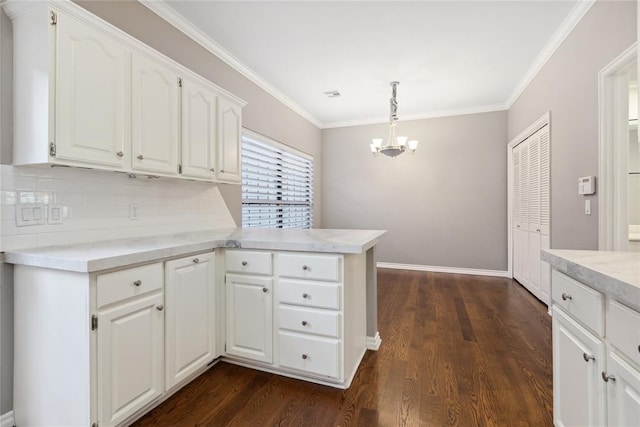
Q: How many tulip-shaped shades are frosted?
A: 4